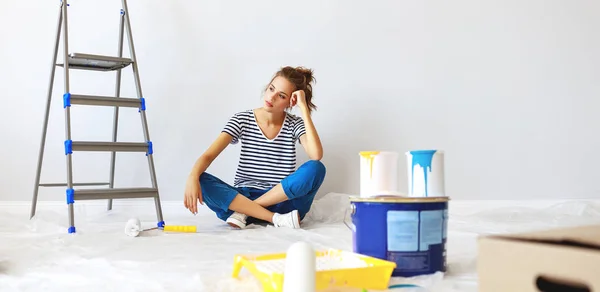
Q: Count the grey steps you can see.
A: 4